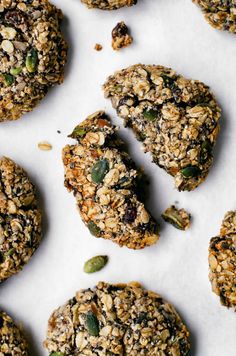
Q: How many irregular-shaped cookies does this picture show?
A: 2